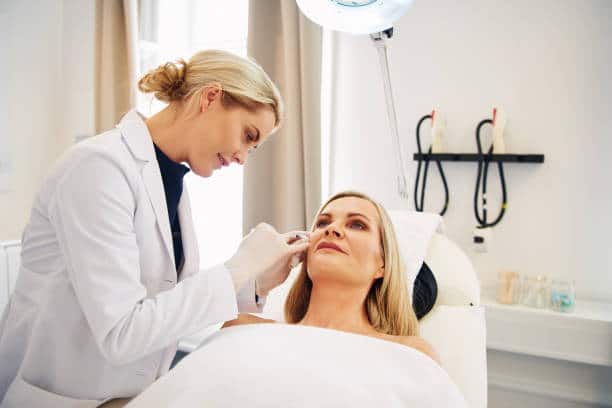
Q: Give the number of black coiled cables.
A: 2